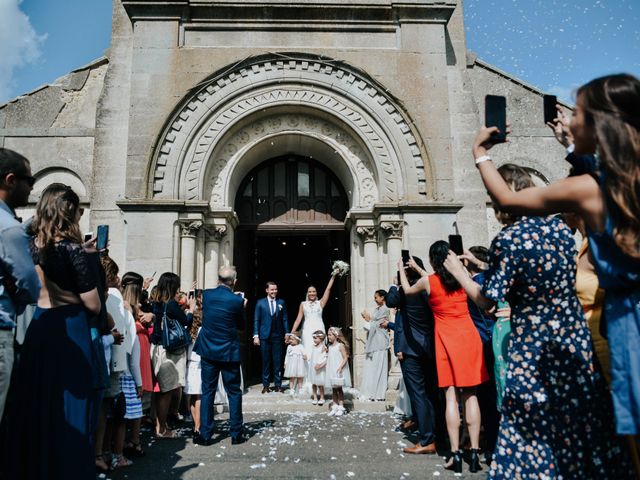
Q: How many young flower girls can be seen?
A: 3